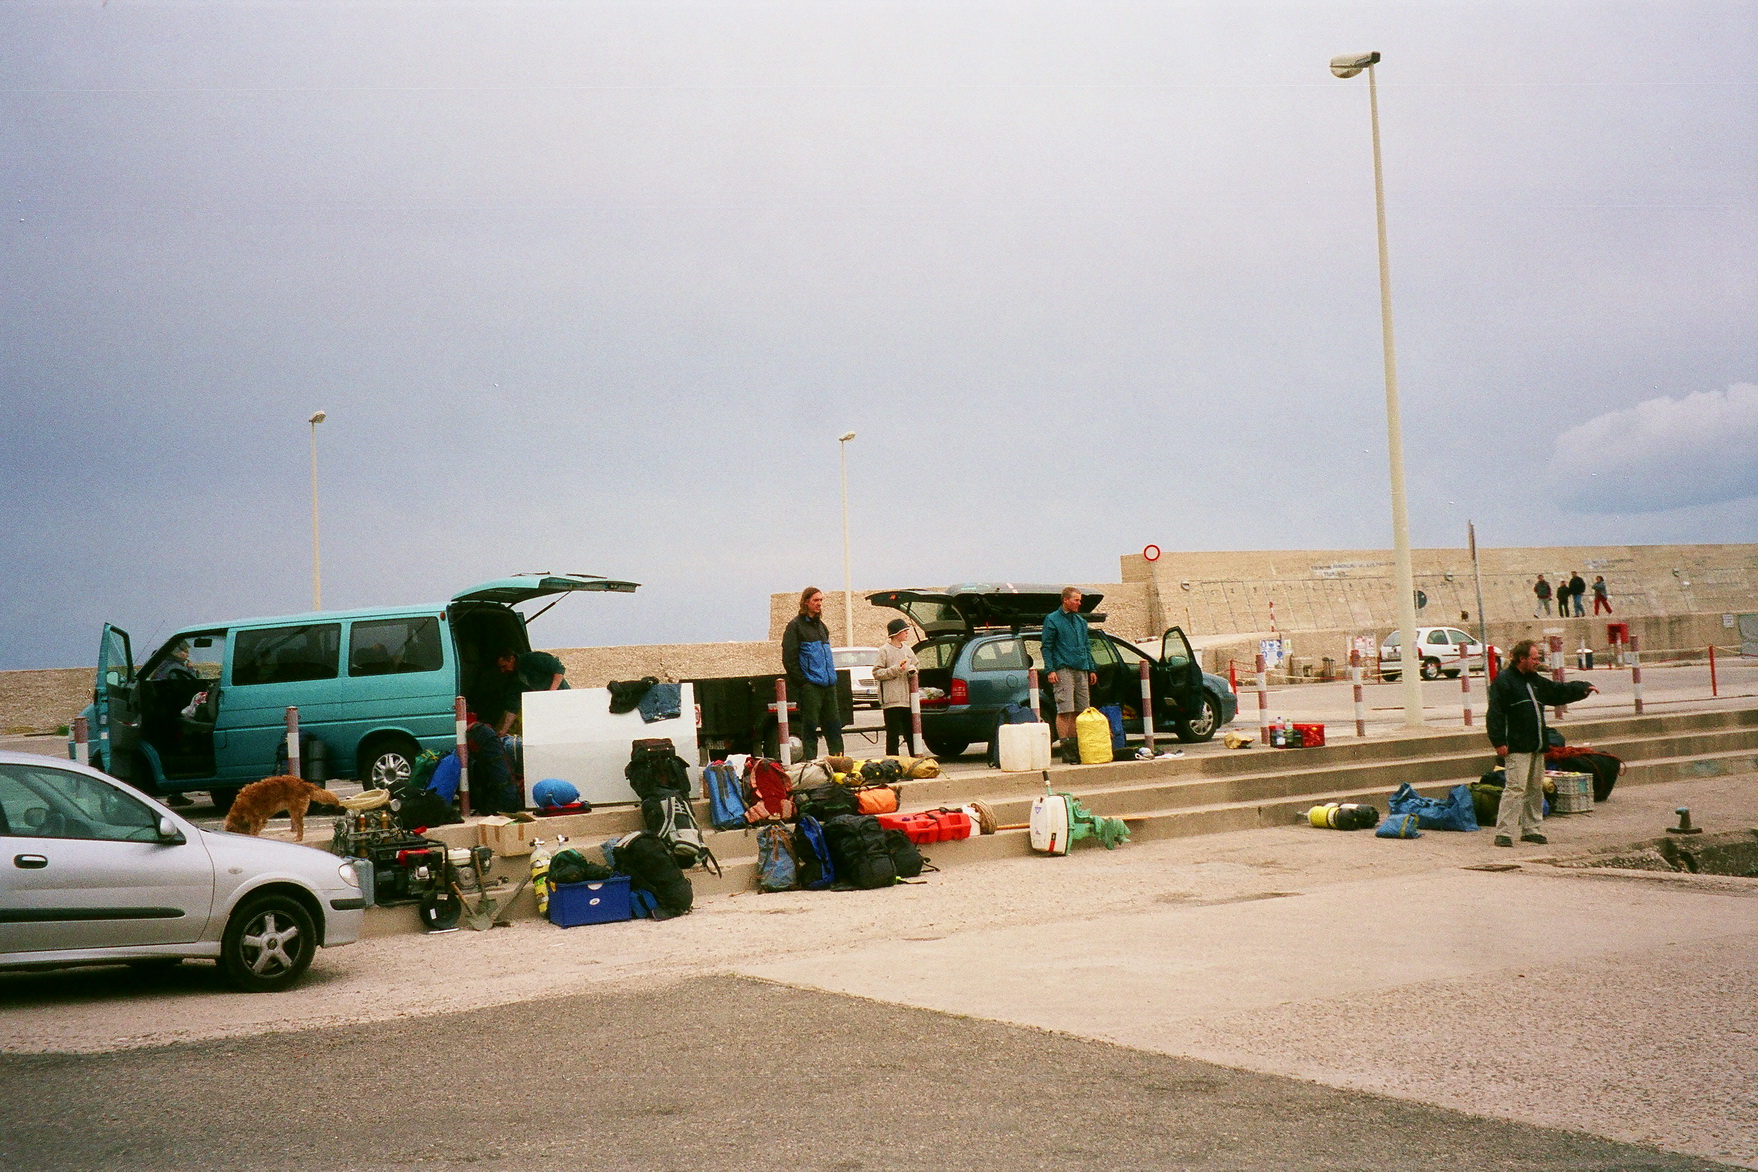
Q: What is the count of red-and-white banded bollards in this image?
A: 12